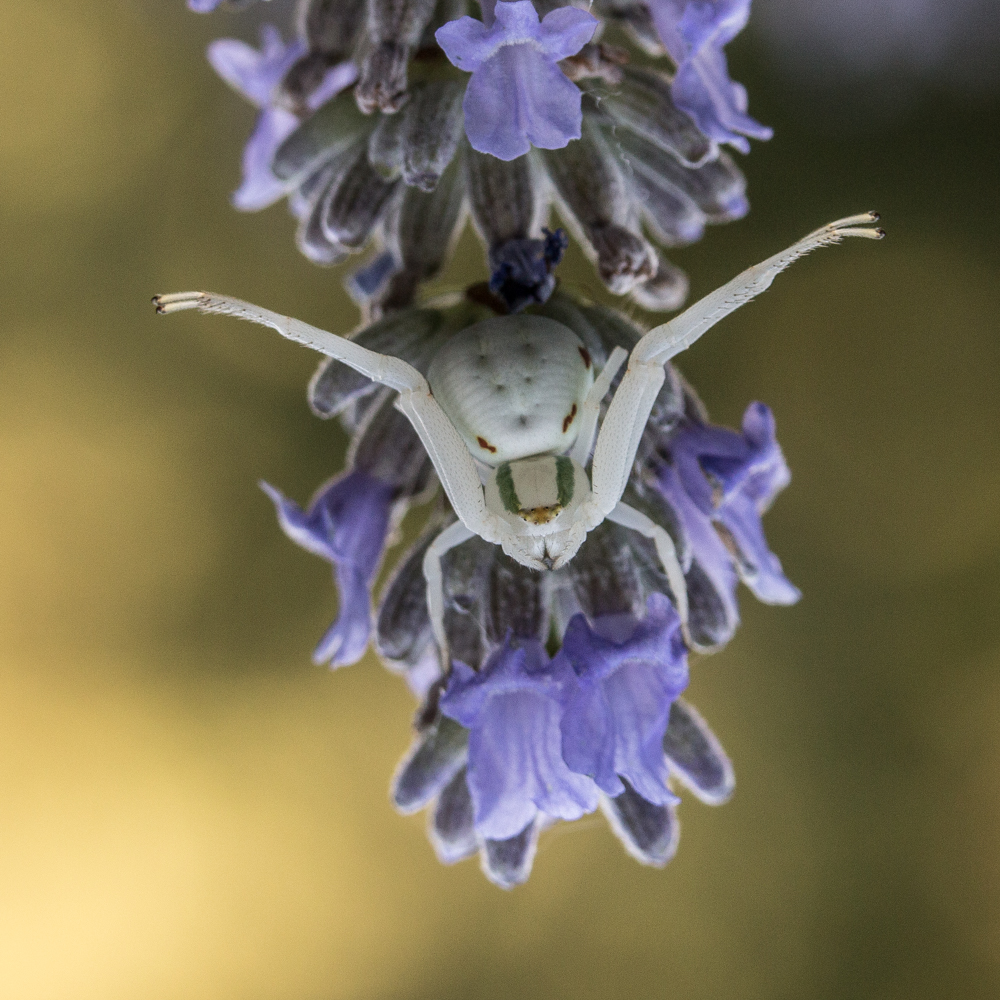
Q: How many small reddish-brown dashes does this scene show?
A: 3